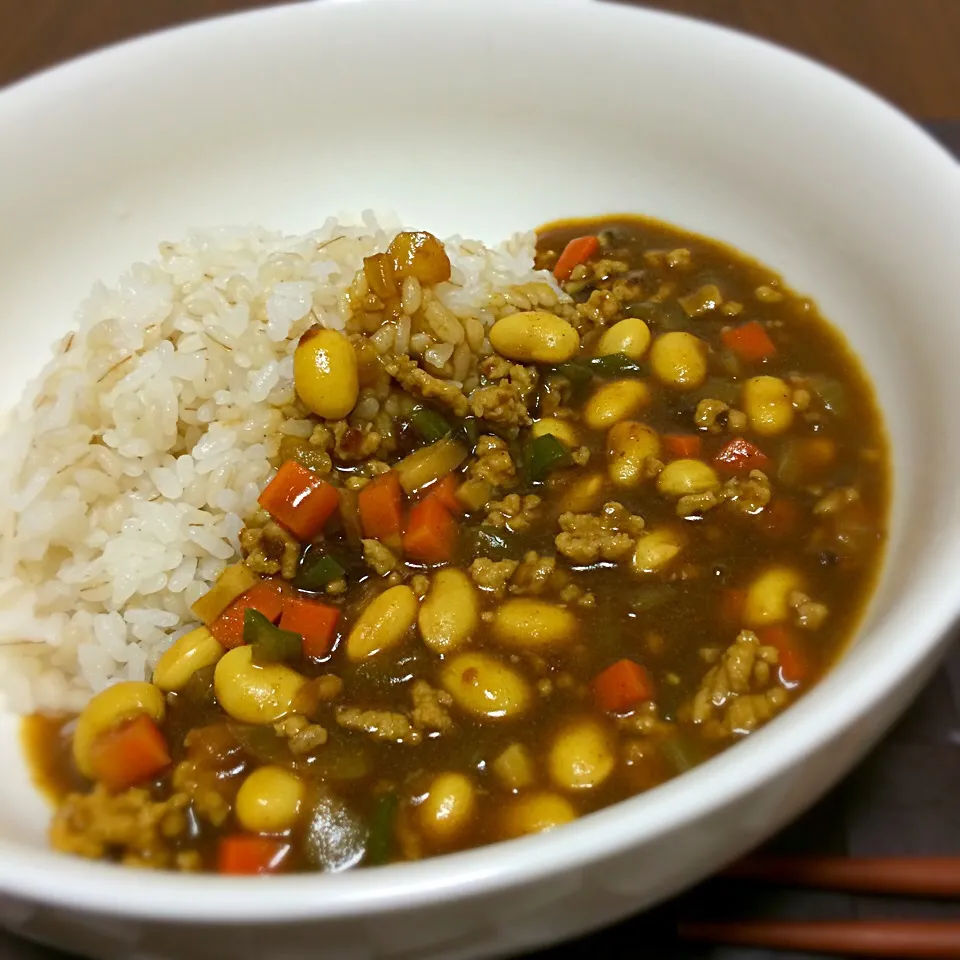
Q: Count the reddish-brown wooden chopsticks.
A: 2